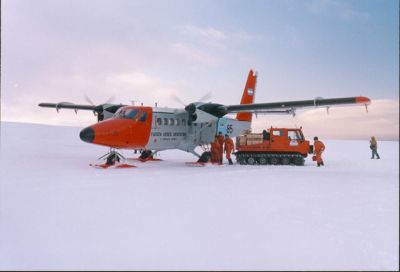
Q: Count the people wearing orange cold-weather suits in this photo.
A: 4